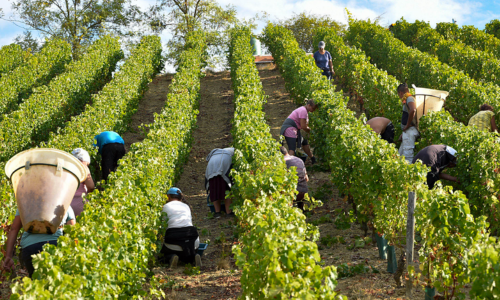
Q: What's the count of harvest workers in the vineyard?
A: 12